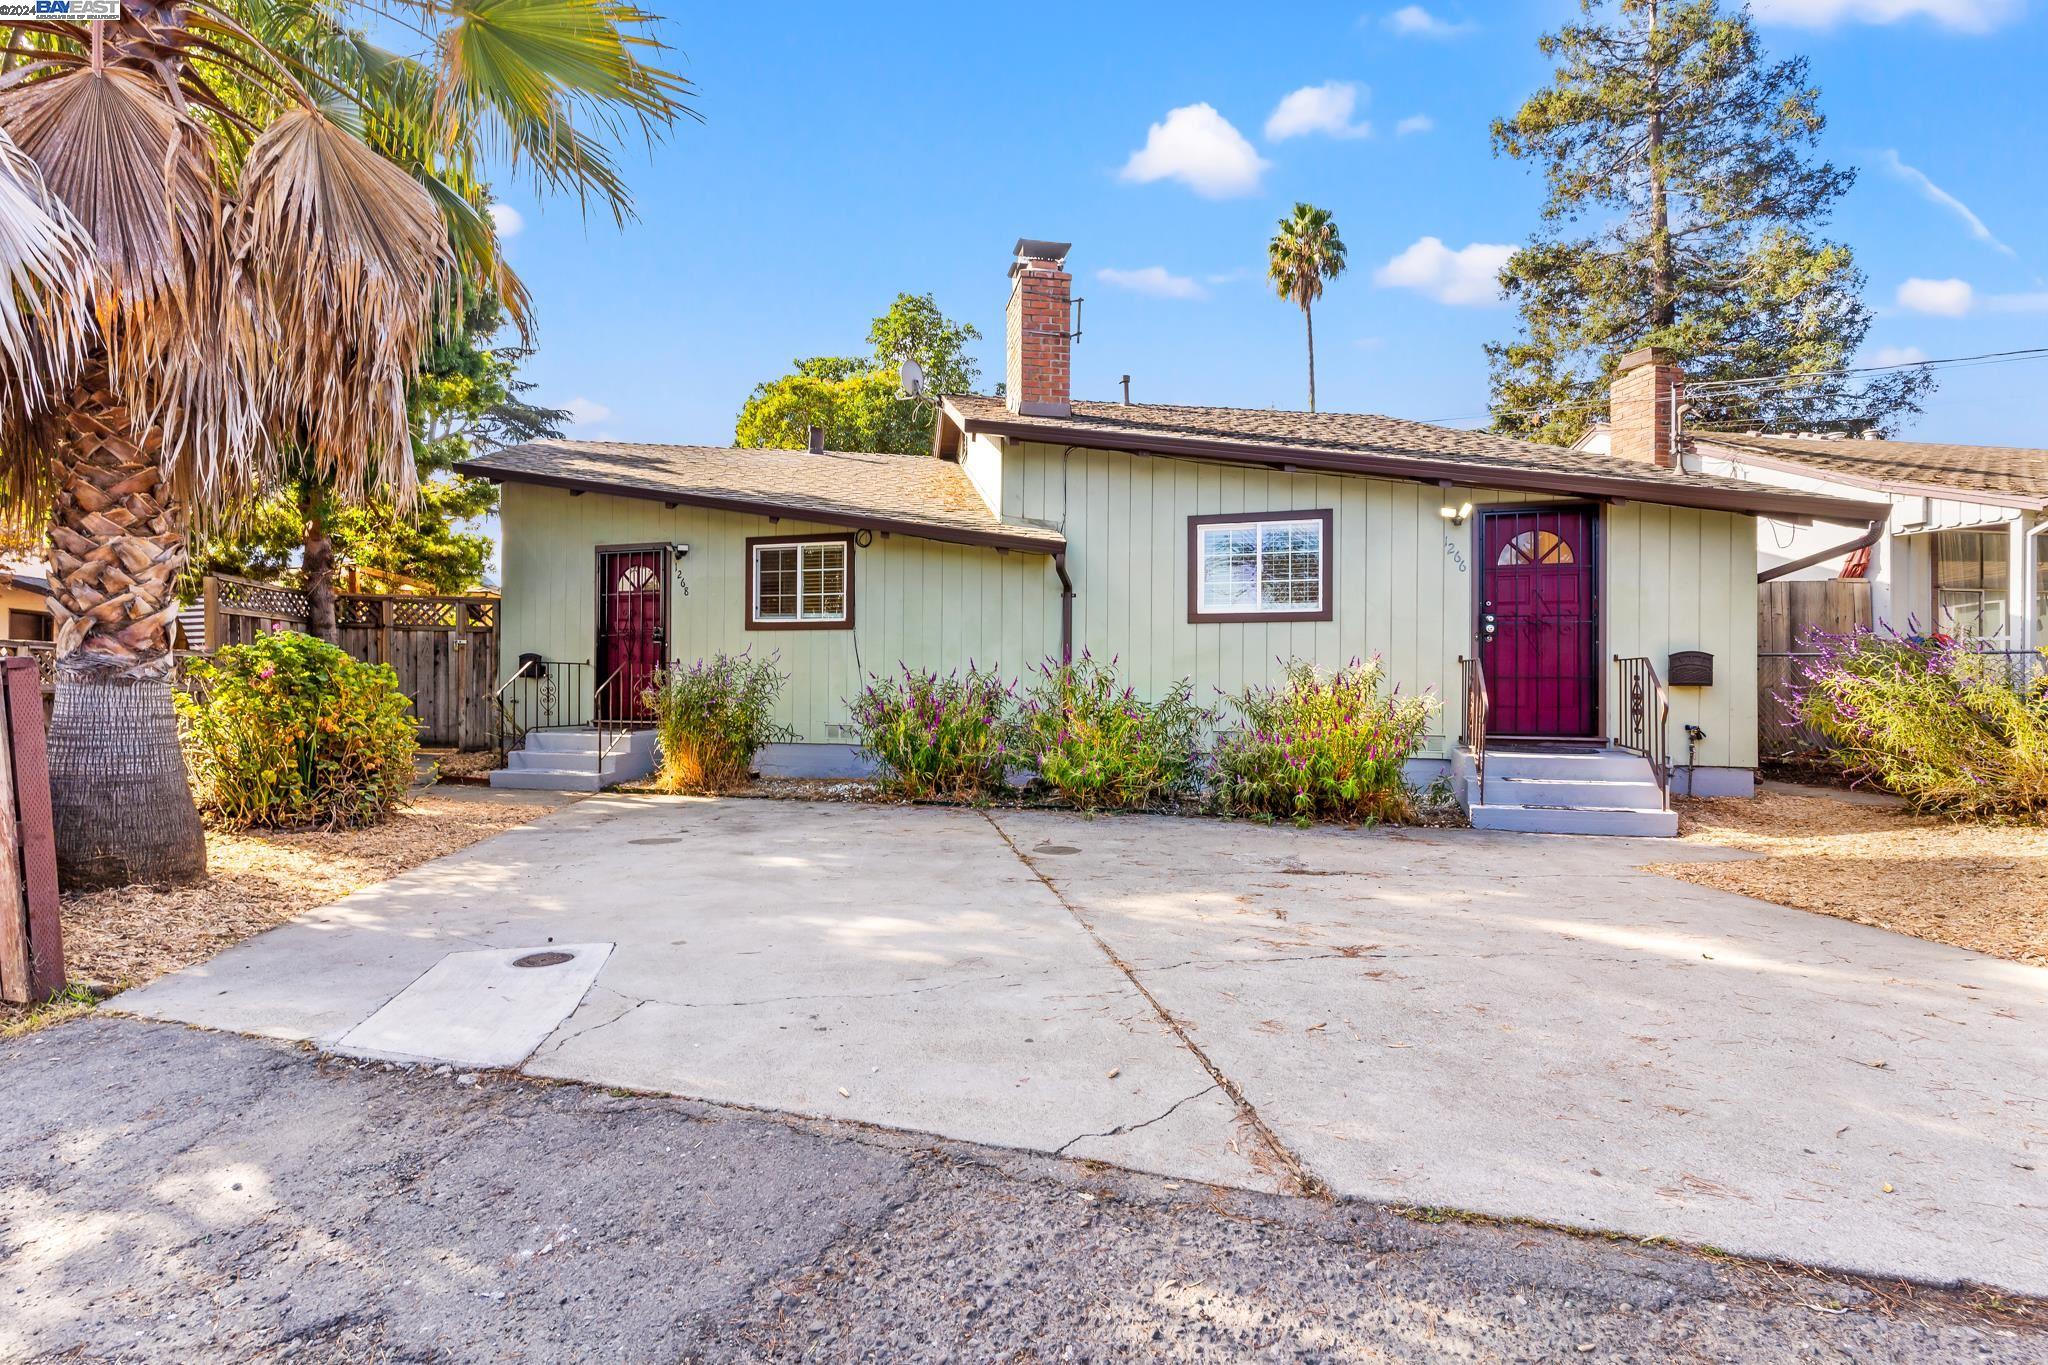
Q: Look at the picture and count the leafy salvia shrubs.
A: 5